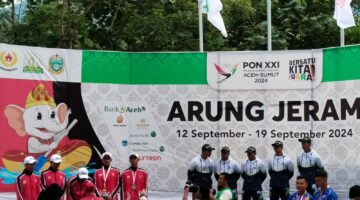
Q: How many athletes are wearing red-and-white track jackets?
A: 5